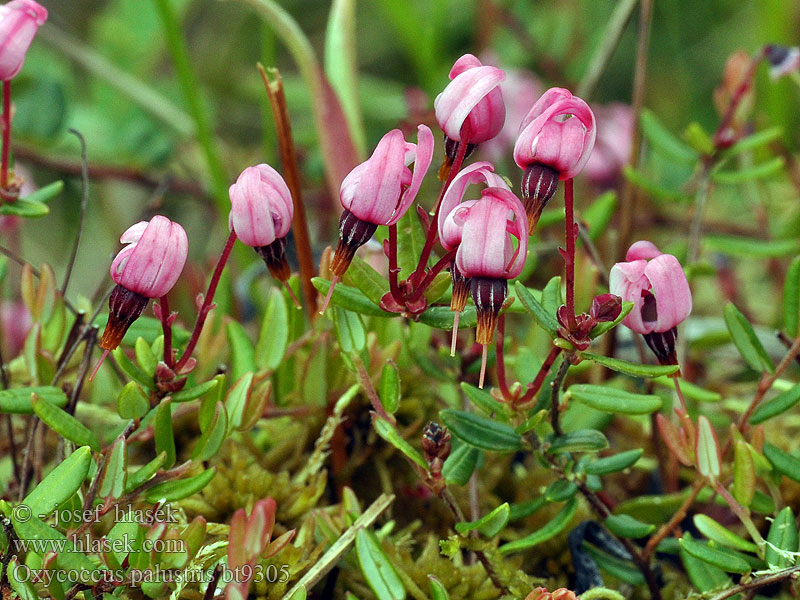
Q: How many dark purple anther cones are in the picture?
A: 8